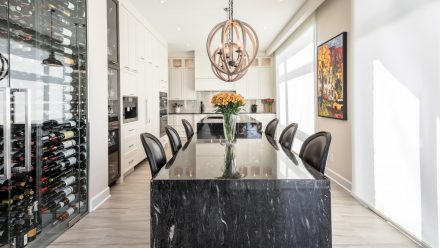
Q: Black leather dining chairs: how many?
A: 6